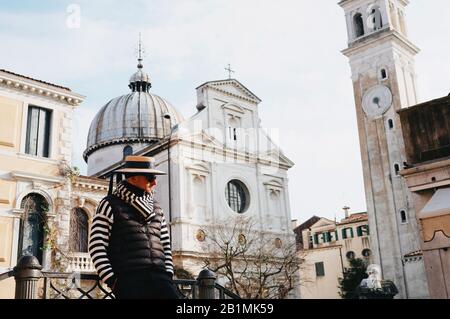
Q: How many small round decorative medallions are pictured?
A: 3